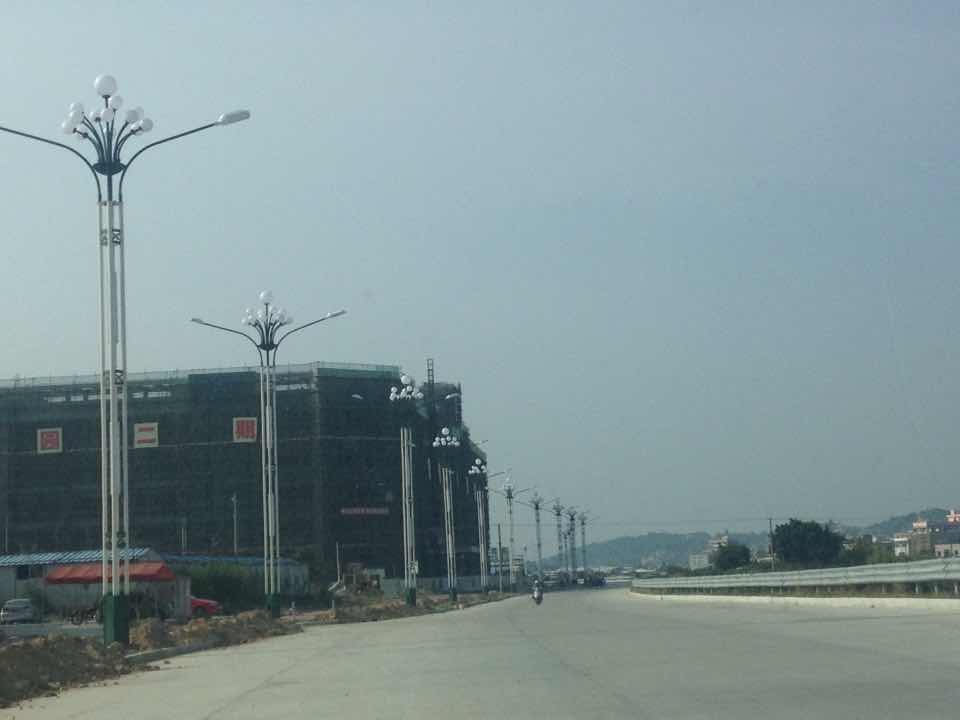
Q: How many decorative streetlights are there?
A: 10